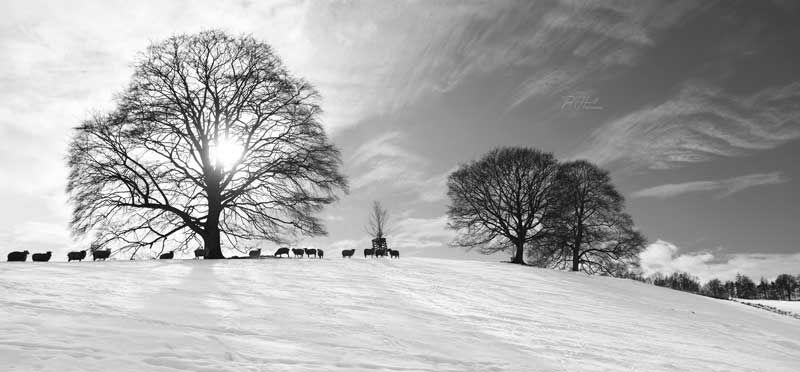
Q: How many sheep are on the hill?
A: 15